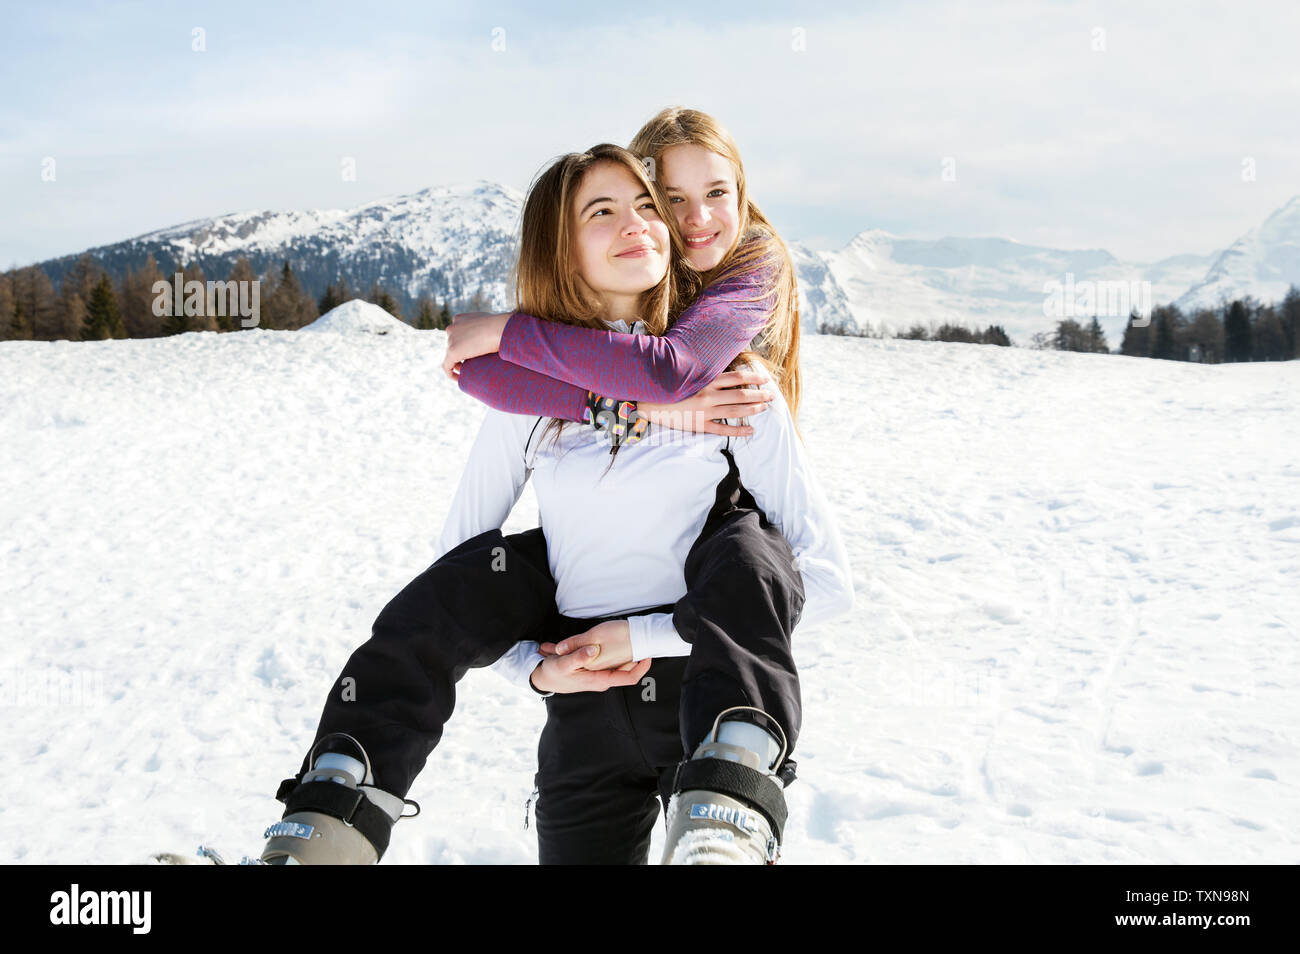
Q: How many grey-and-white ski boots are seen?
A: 2